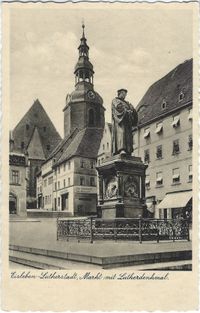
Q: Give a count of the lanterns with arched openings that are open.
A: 2